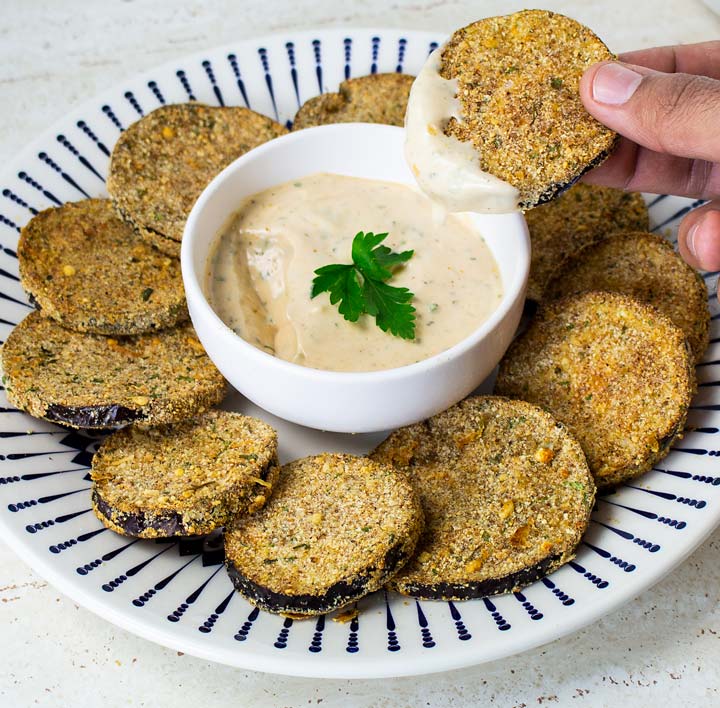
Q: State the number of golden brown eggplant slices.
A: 11